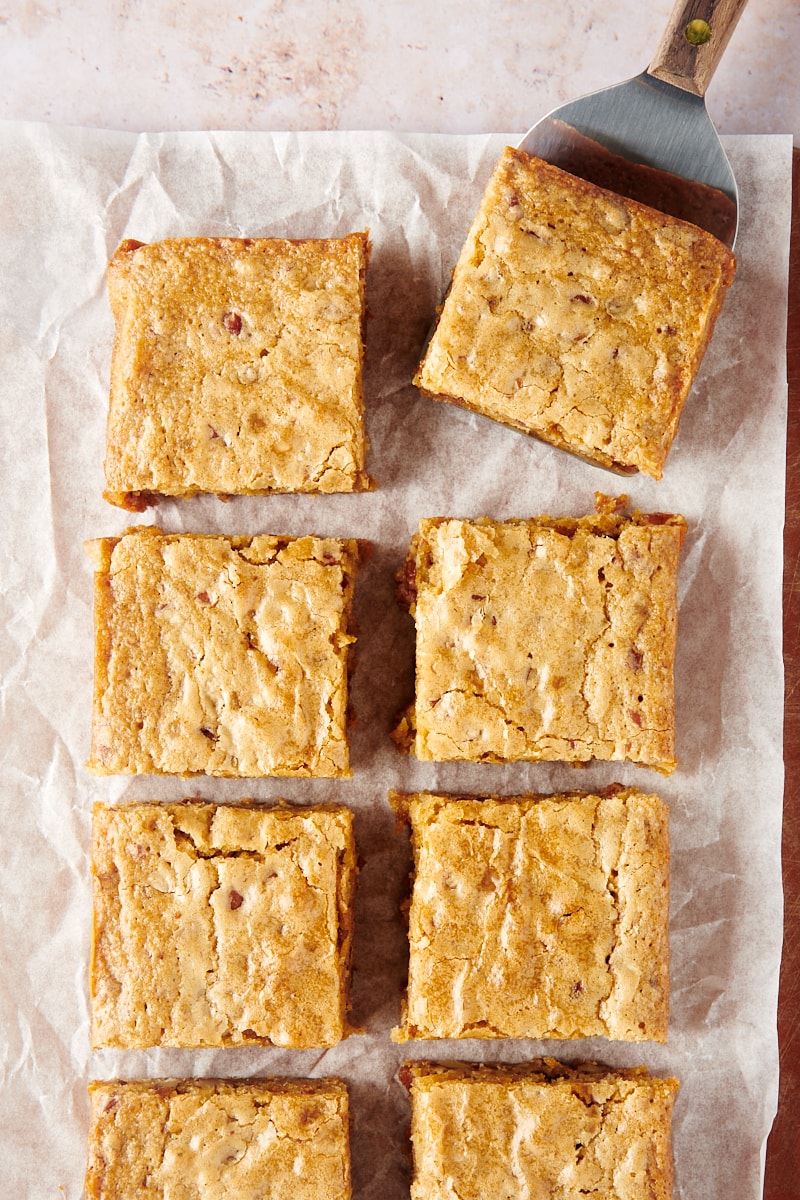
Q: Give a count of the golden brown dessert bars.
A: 8